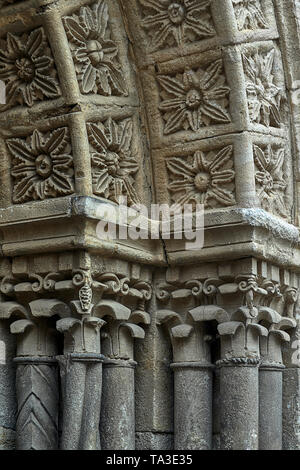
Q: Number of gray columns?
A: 6